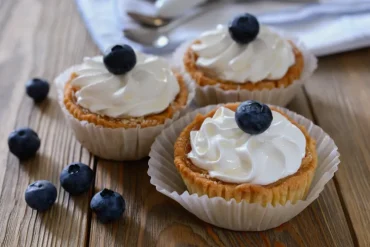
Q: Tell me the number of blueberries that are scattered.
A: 5